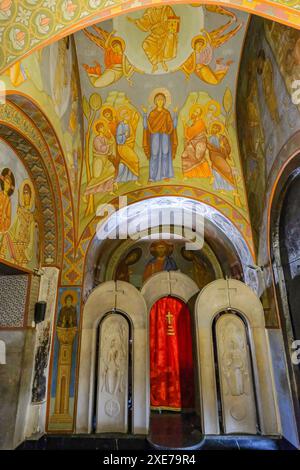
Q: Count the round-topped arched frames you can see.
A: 3